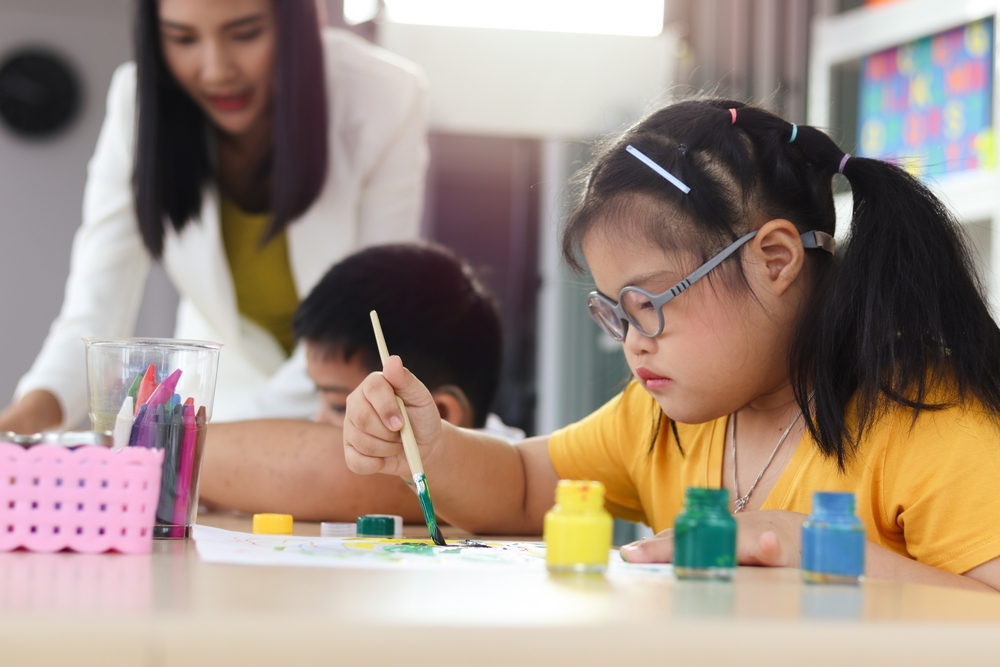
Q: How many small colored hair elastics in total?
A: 3